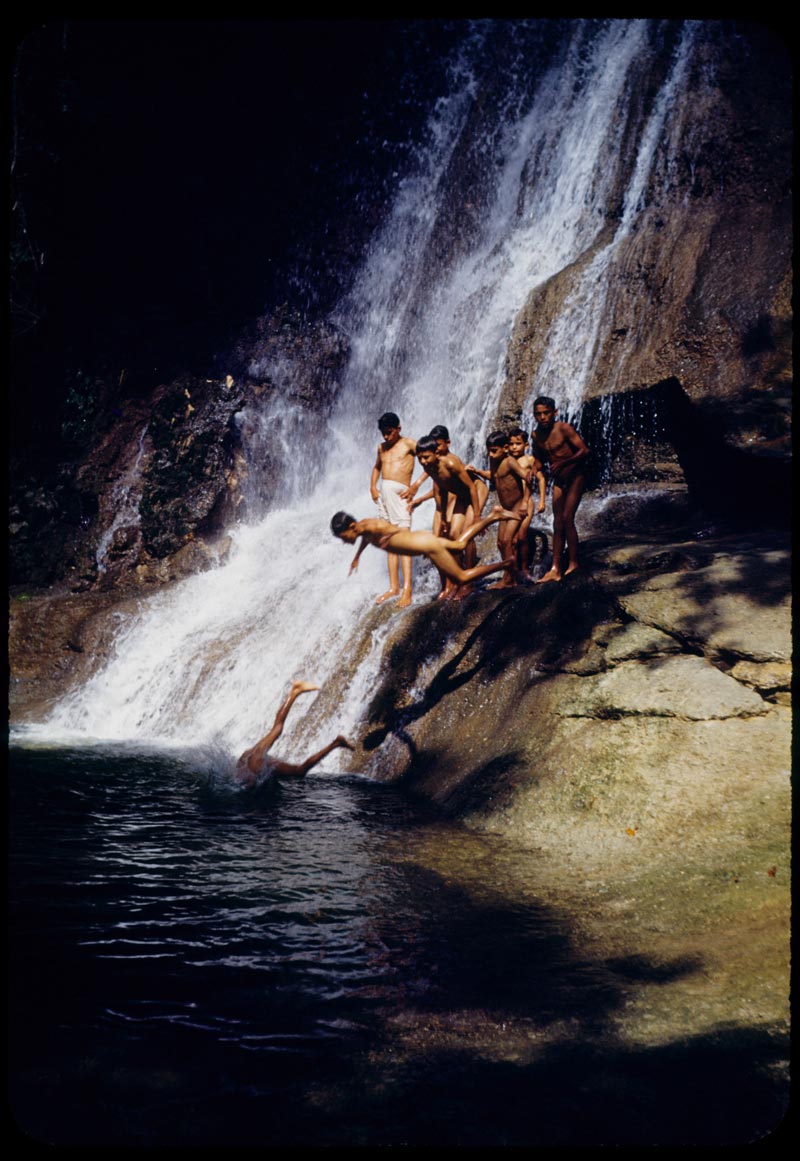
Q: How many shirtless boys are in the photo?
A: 8